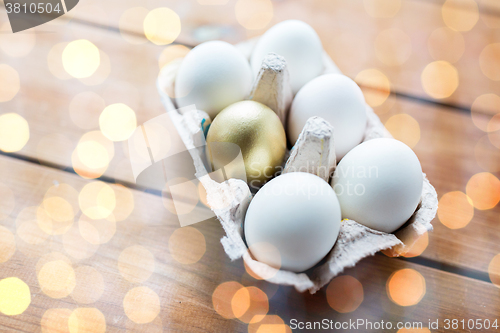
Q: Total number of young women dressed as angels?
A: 0